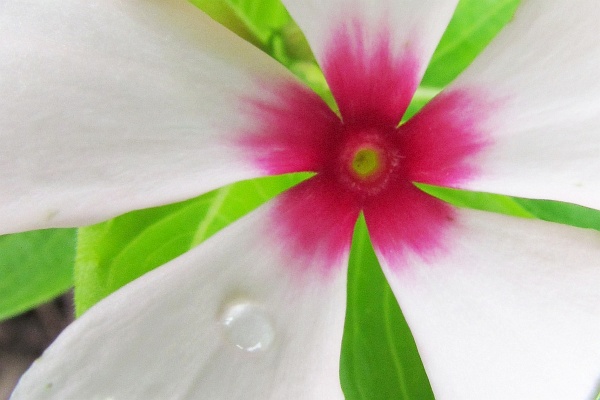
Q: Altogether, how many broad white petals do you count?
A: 5